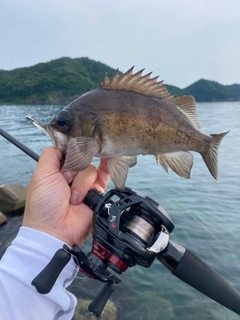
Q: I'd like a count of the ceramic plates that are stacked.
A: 0